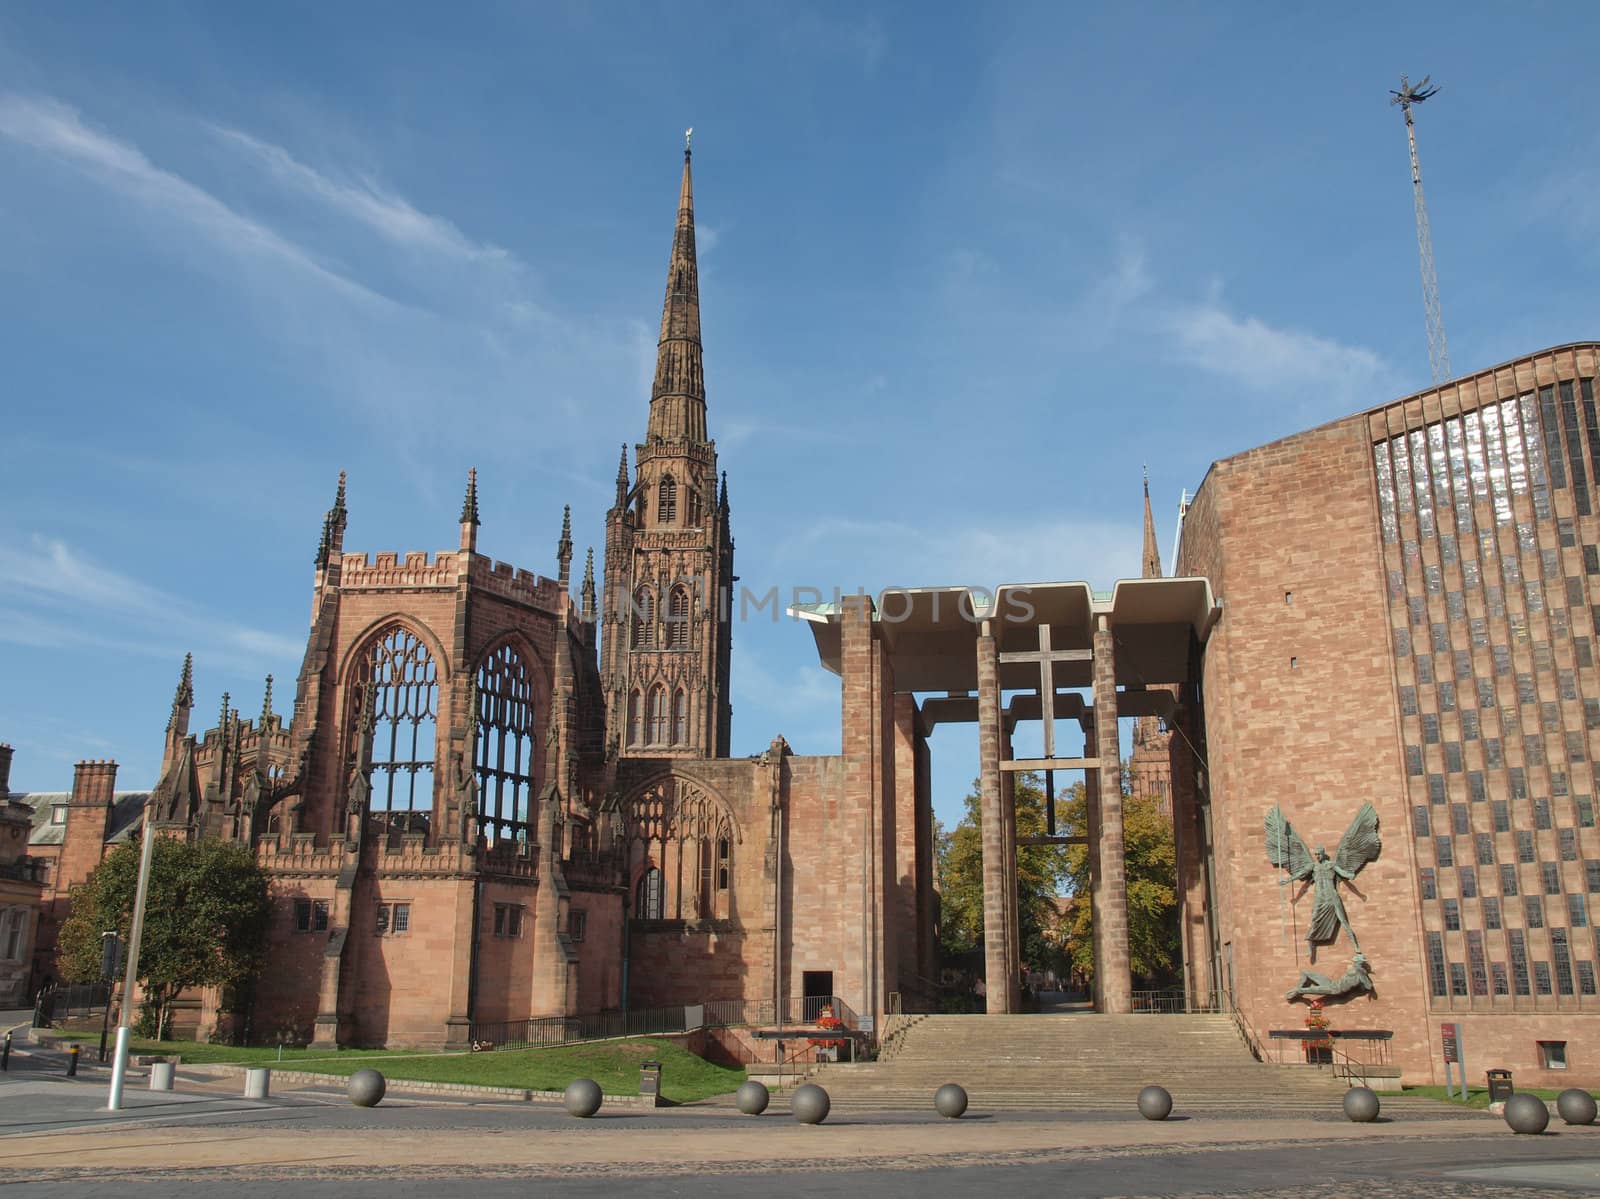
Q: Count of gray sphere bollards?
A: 9